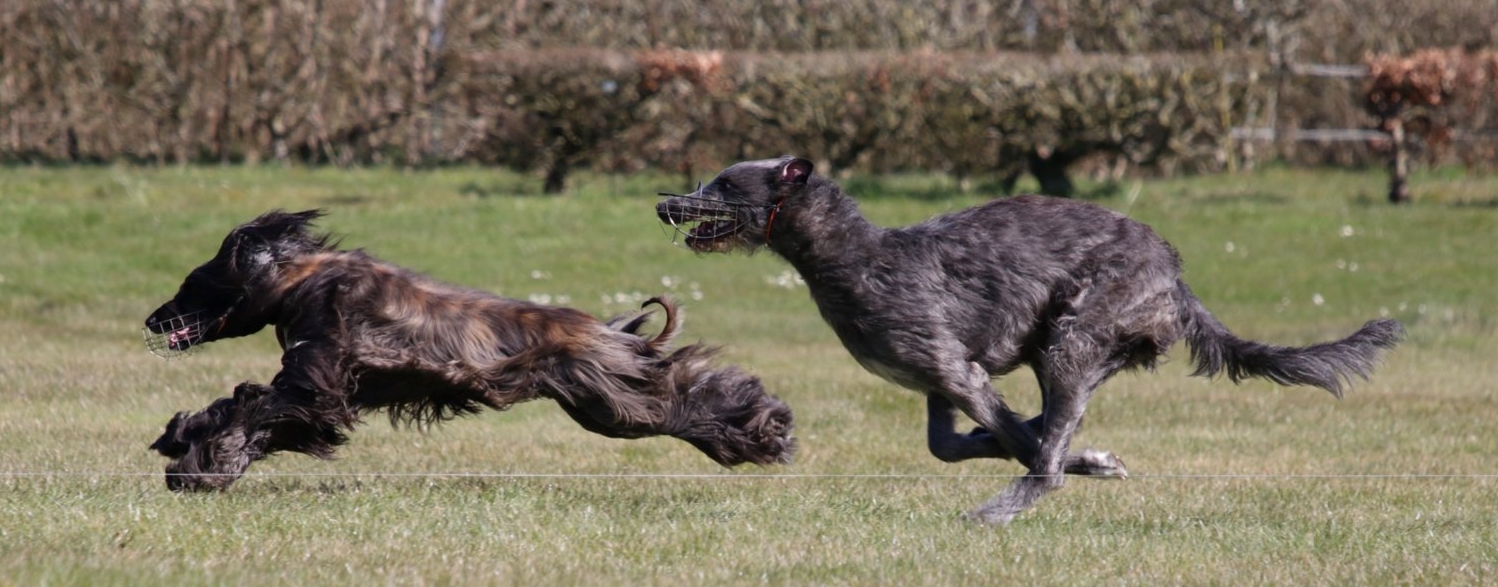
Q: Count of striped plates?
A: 0